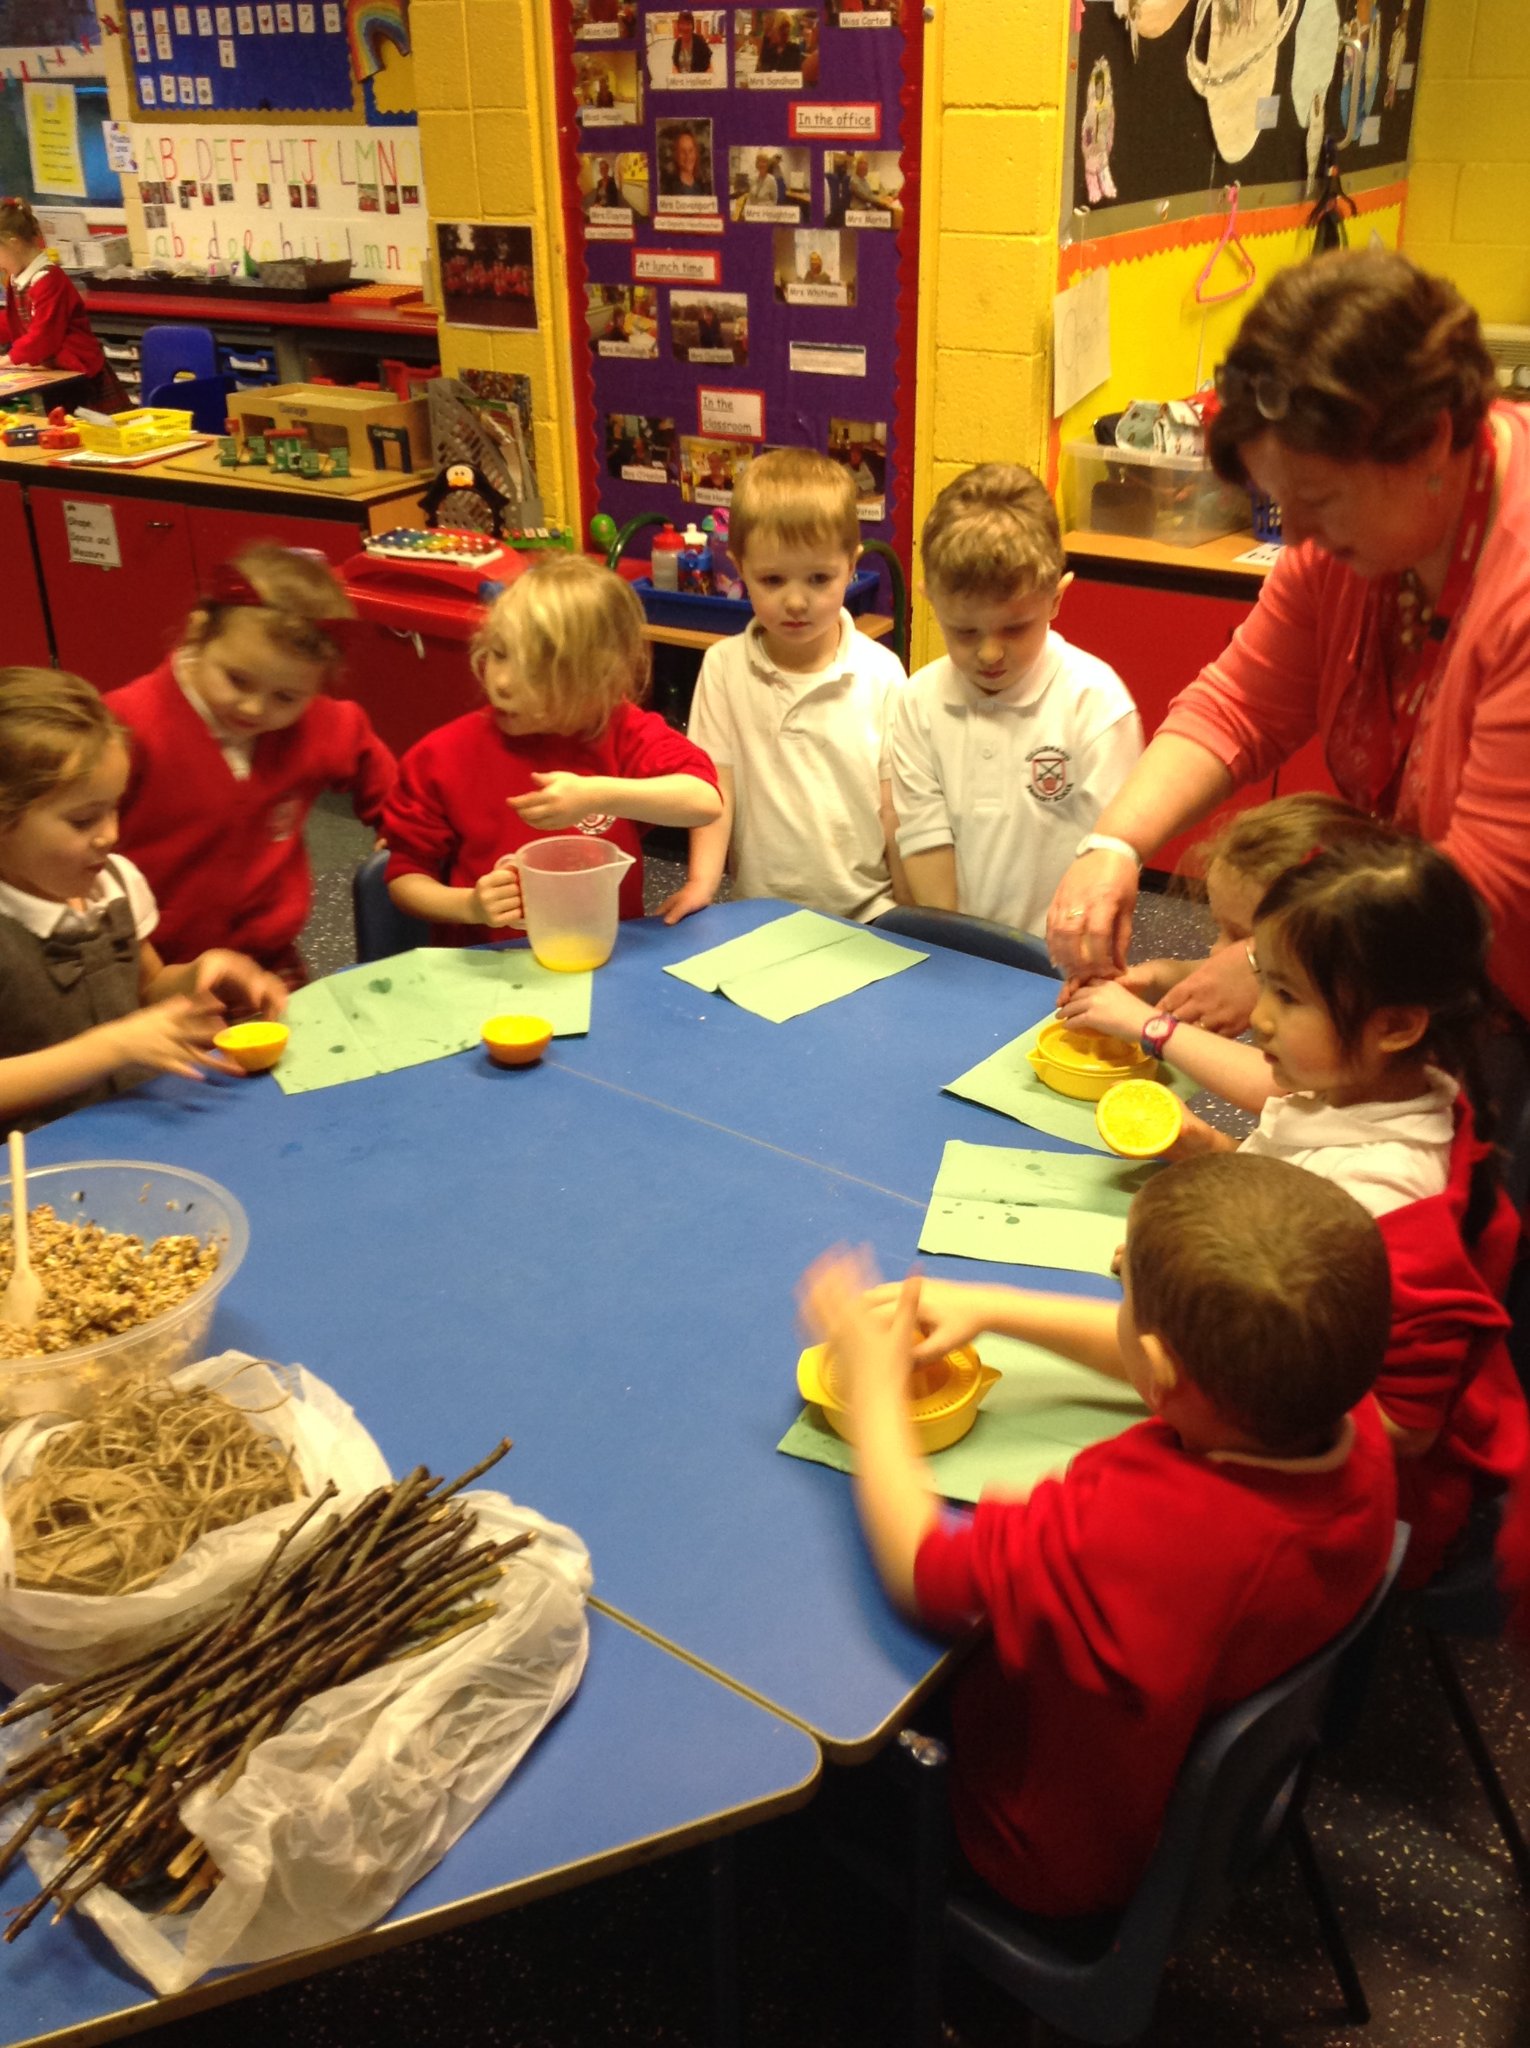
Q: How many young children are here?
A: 9